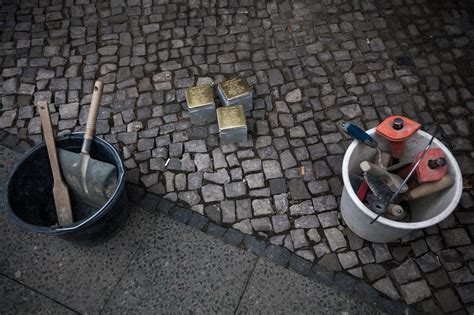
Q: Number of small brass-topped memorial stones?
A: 3